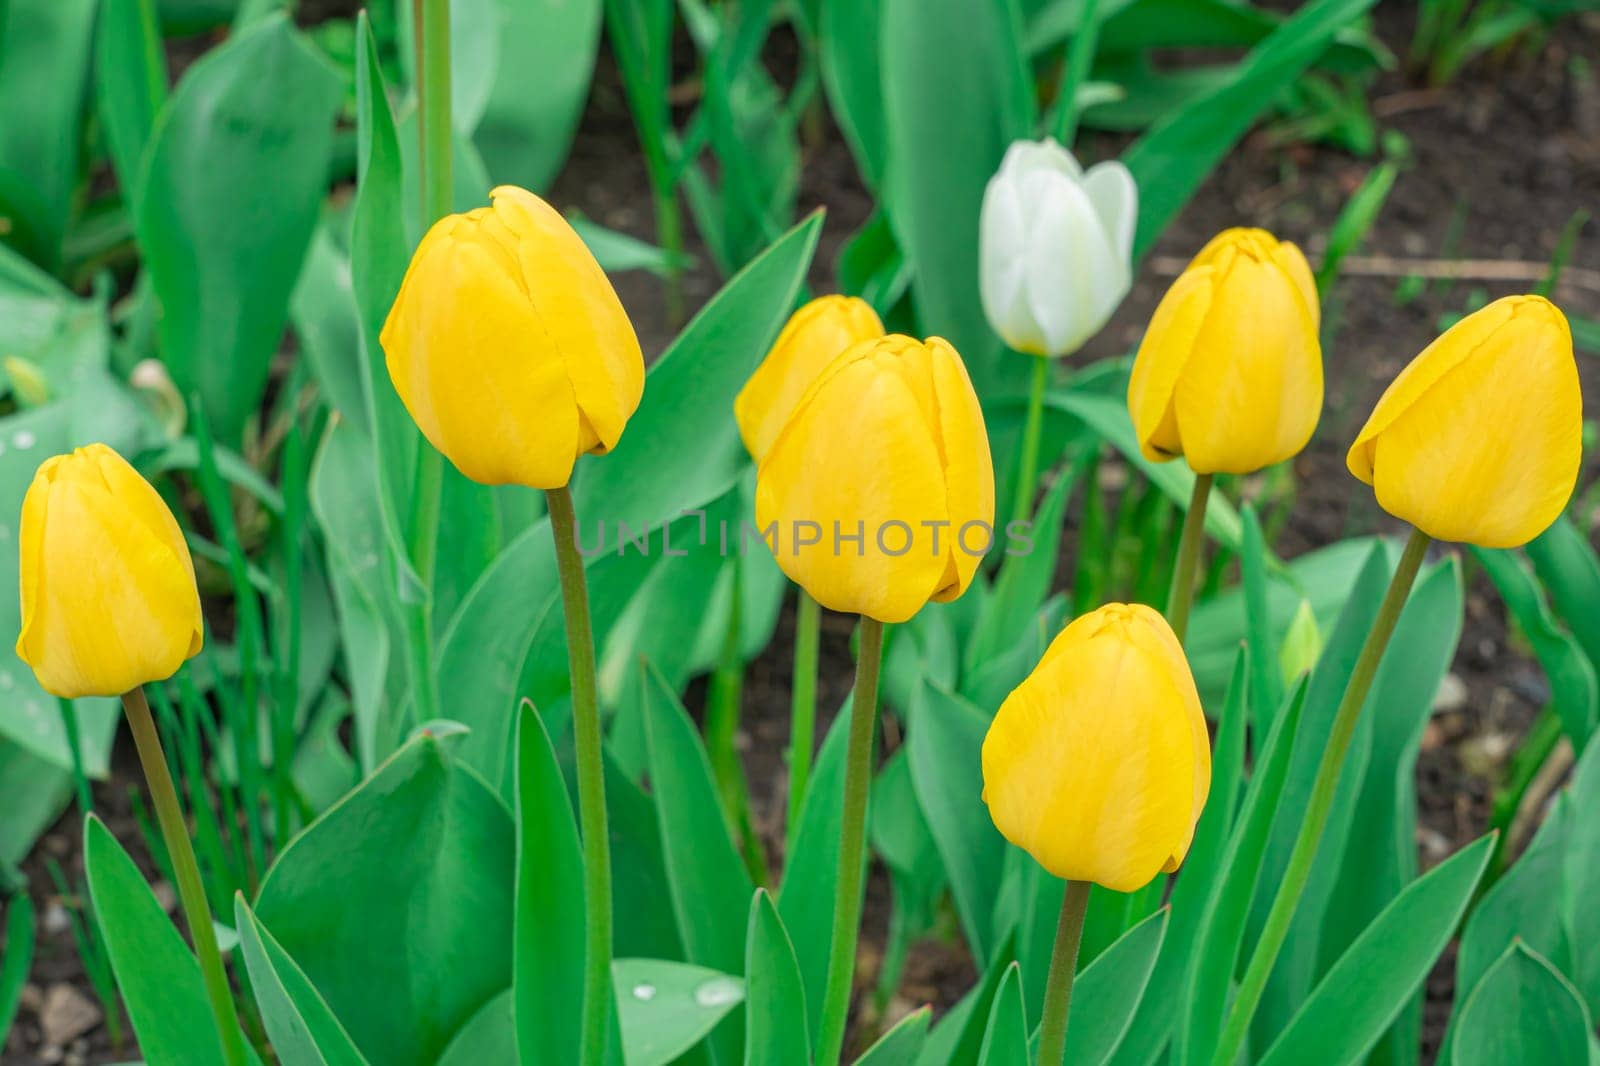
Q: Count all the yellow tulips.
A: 7